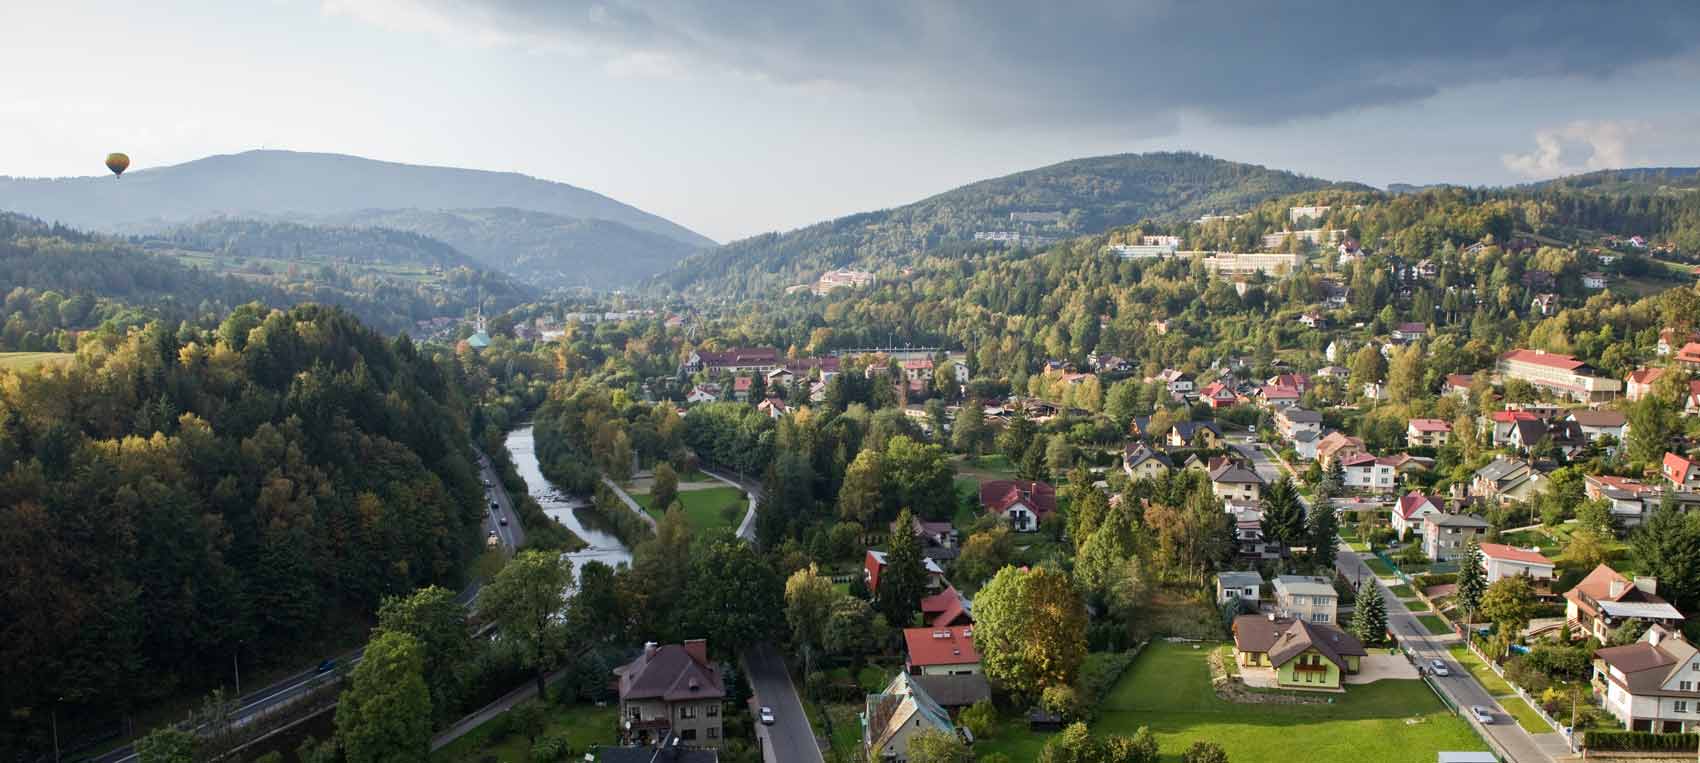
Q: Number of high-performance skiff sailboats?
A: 0